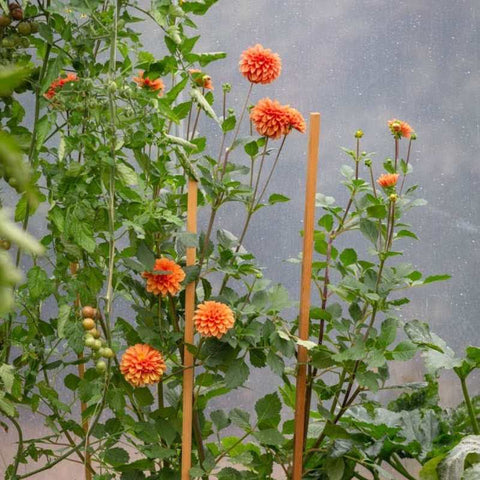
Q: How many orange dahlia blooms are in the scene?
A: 11